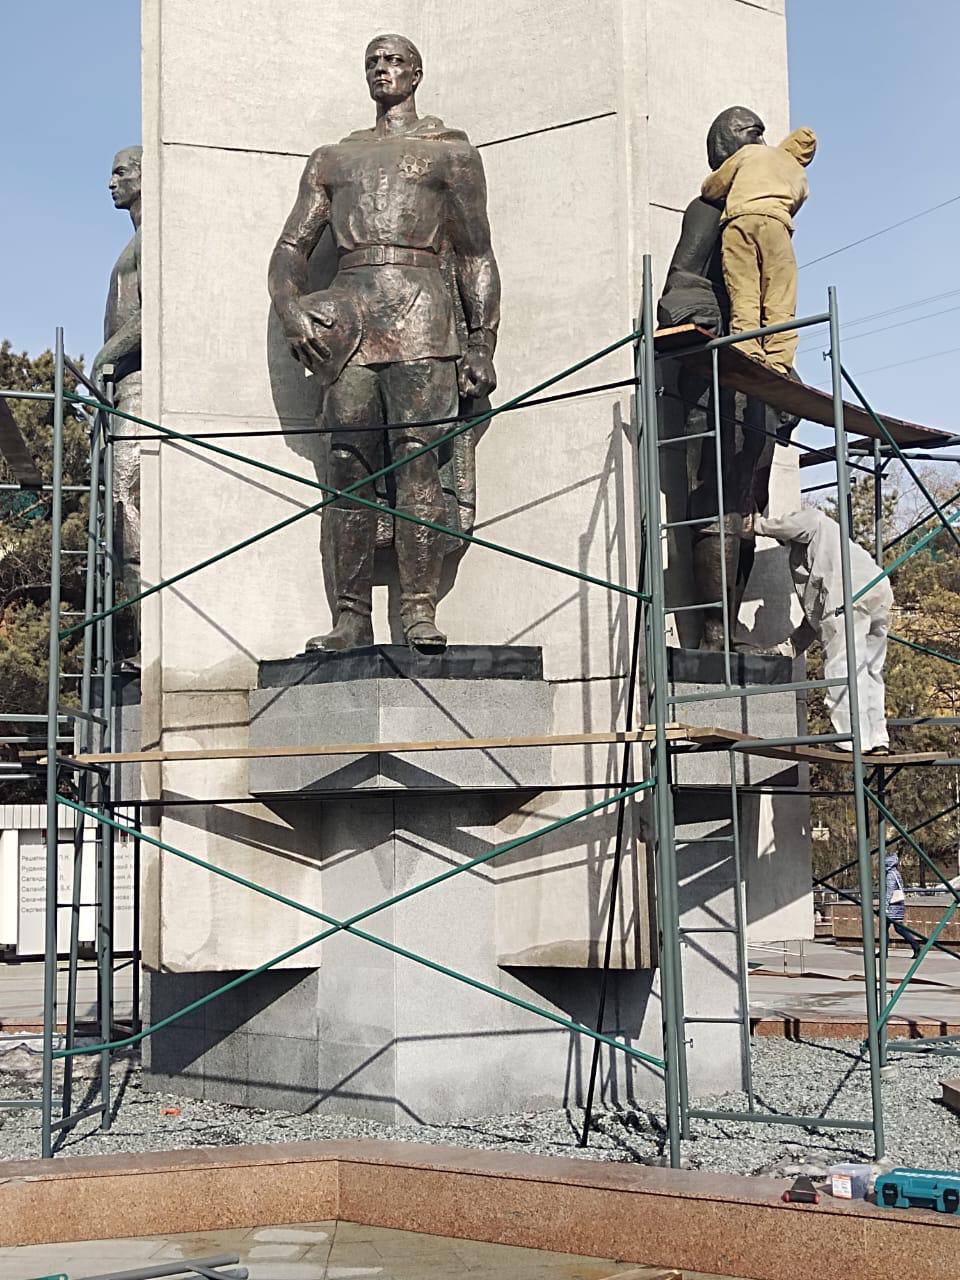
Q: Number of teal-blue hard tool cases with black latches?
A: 1